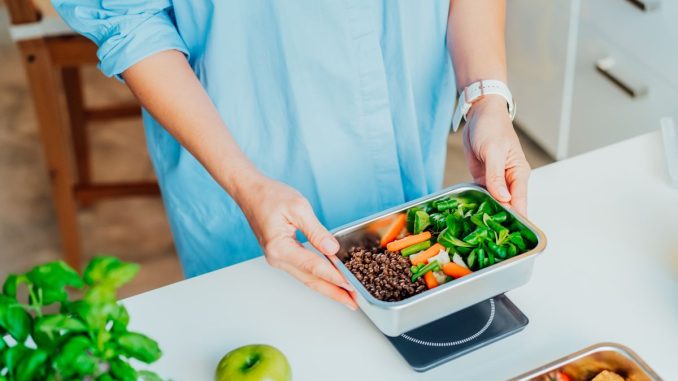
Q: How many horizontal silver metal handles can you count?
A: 2